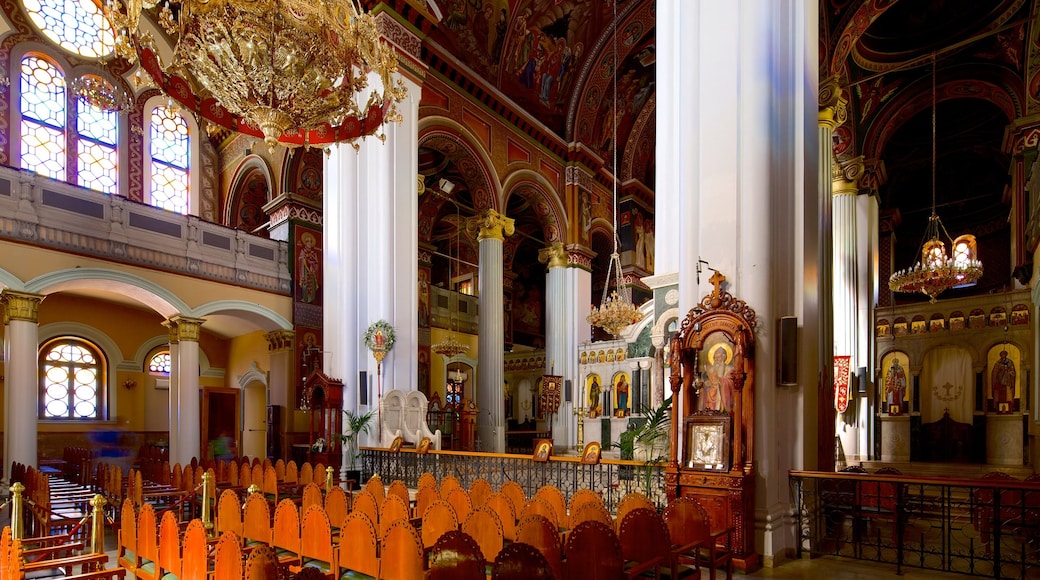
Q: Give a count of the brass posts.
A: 6